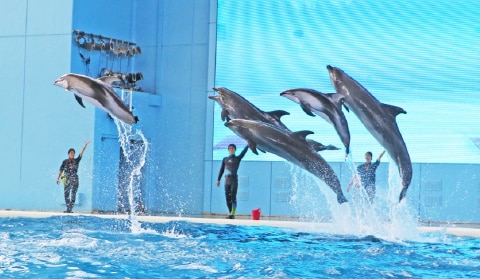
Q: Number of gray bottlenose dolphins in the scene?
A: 3